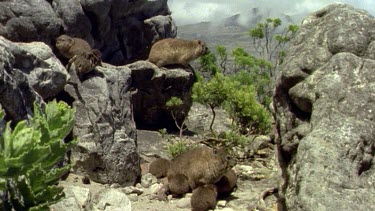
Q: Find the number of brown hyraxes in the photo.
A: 8